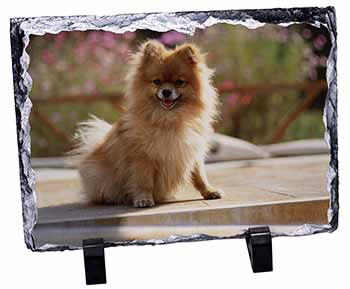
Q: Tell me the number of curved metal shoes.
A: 0